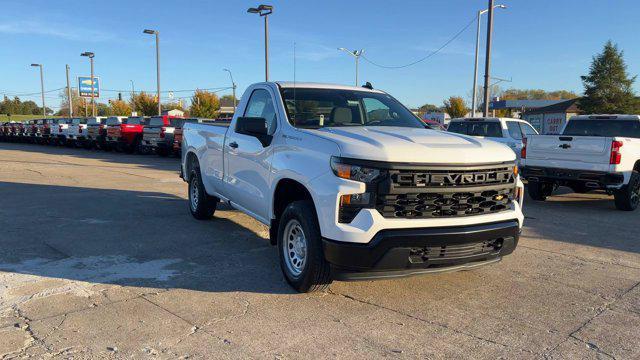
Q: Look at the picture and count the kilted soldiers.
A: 0